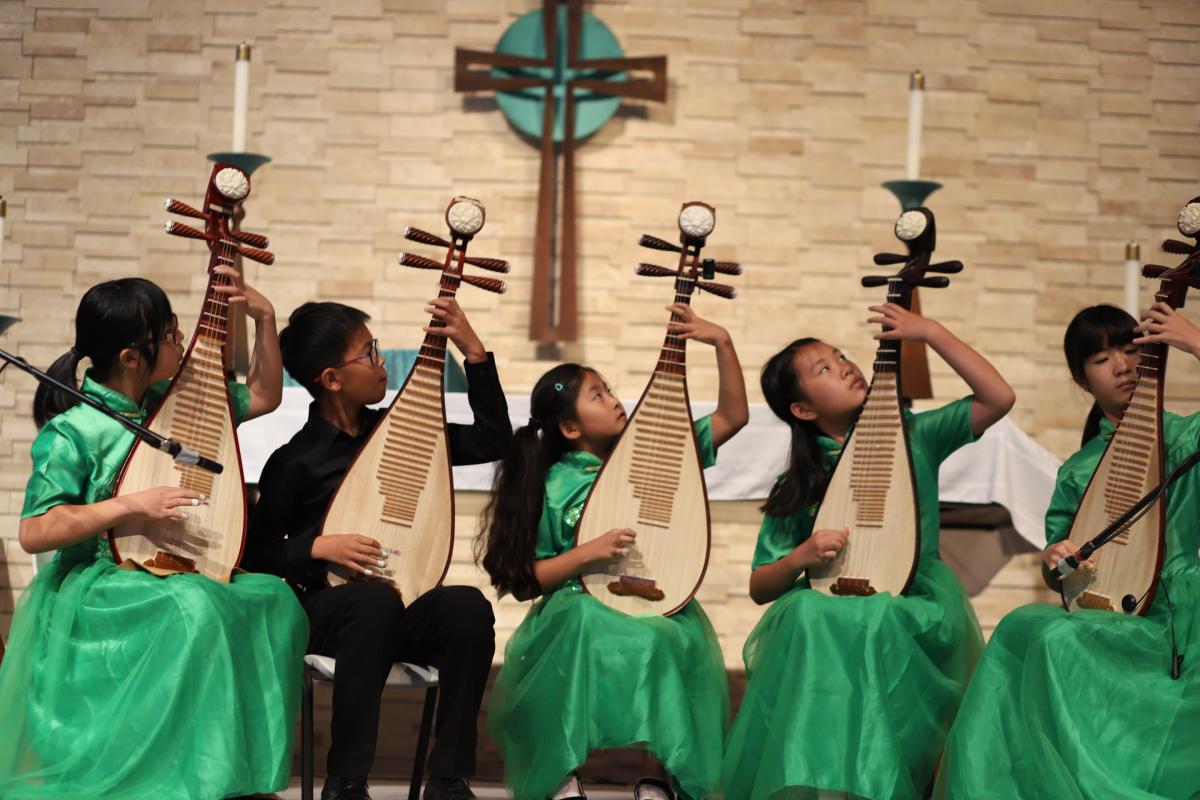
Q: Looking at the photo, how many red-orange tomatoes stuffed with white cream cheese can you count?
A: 0